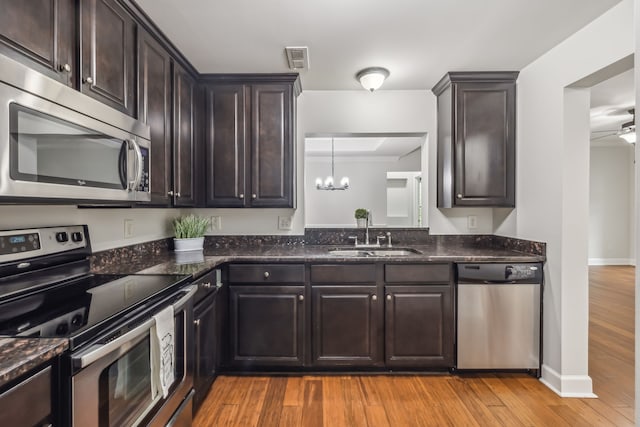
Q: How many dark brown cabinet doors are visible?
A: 11